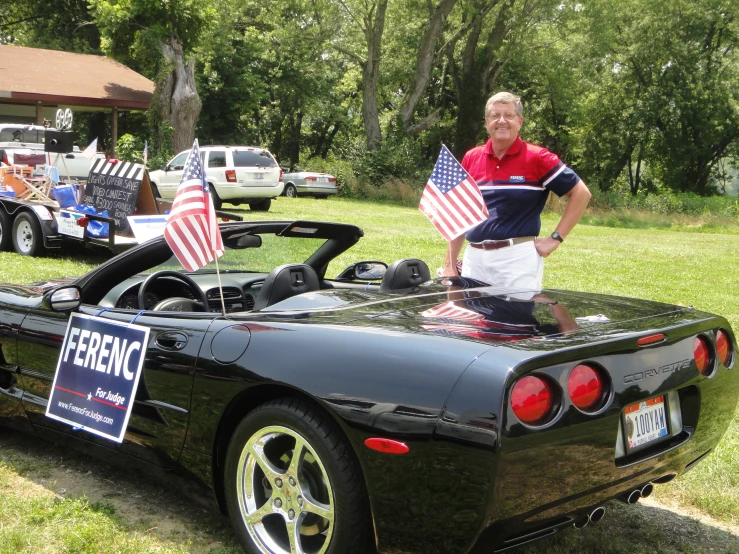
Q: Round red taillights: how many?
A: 4